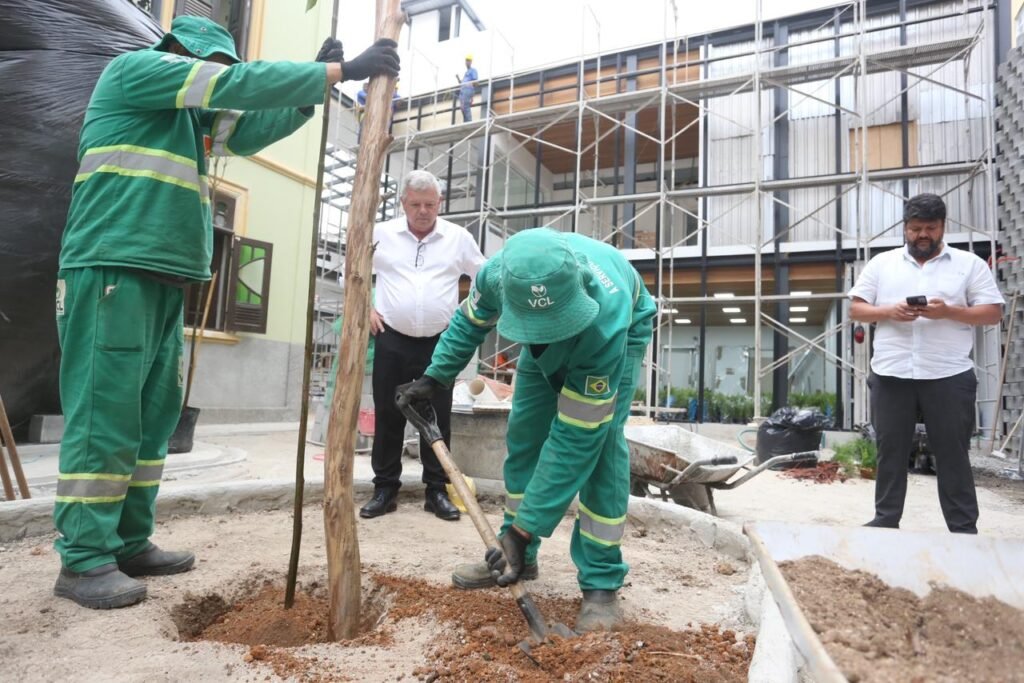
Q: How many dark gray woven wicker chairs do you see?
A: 0